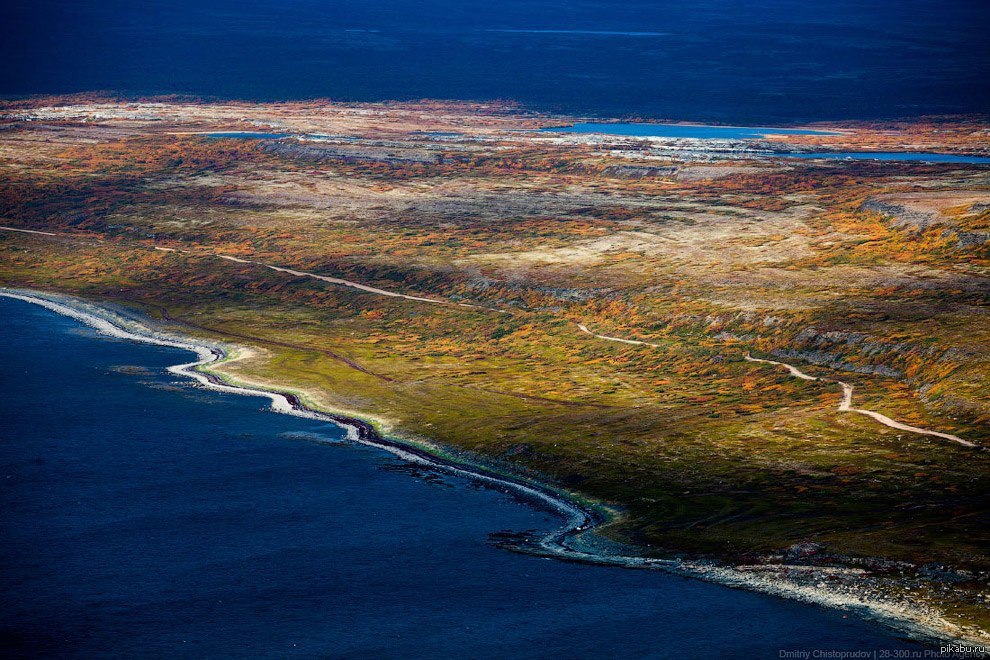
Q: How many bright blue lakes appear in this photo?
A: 3